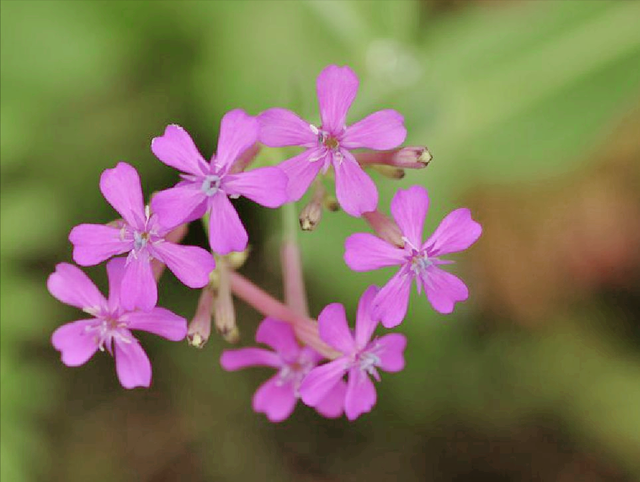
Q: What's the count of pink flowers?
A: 7